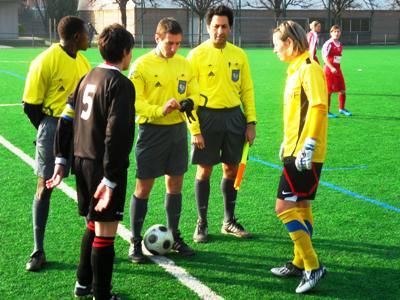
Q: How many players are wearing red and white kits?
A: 2